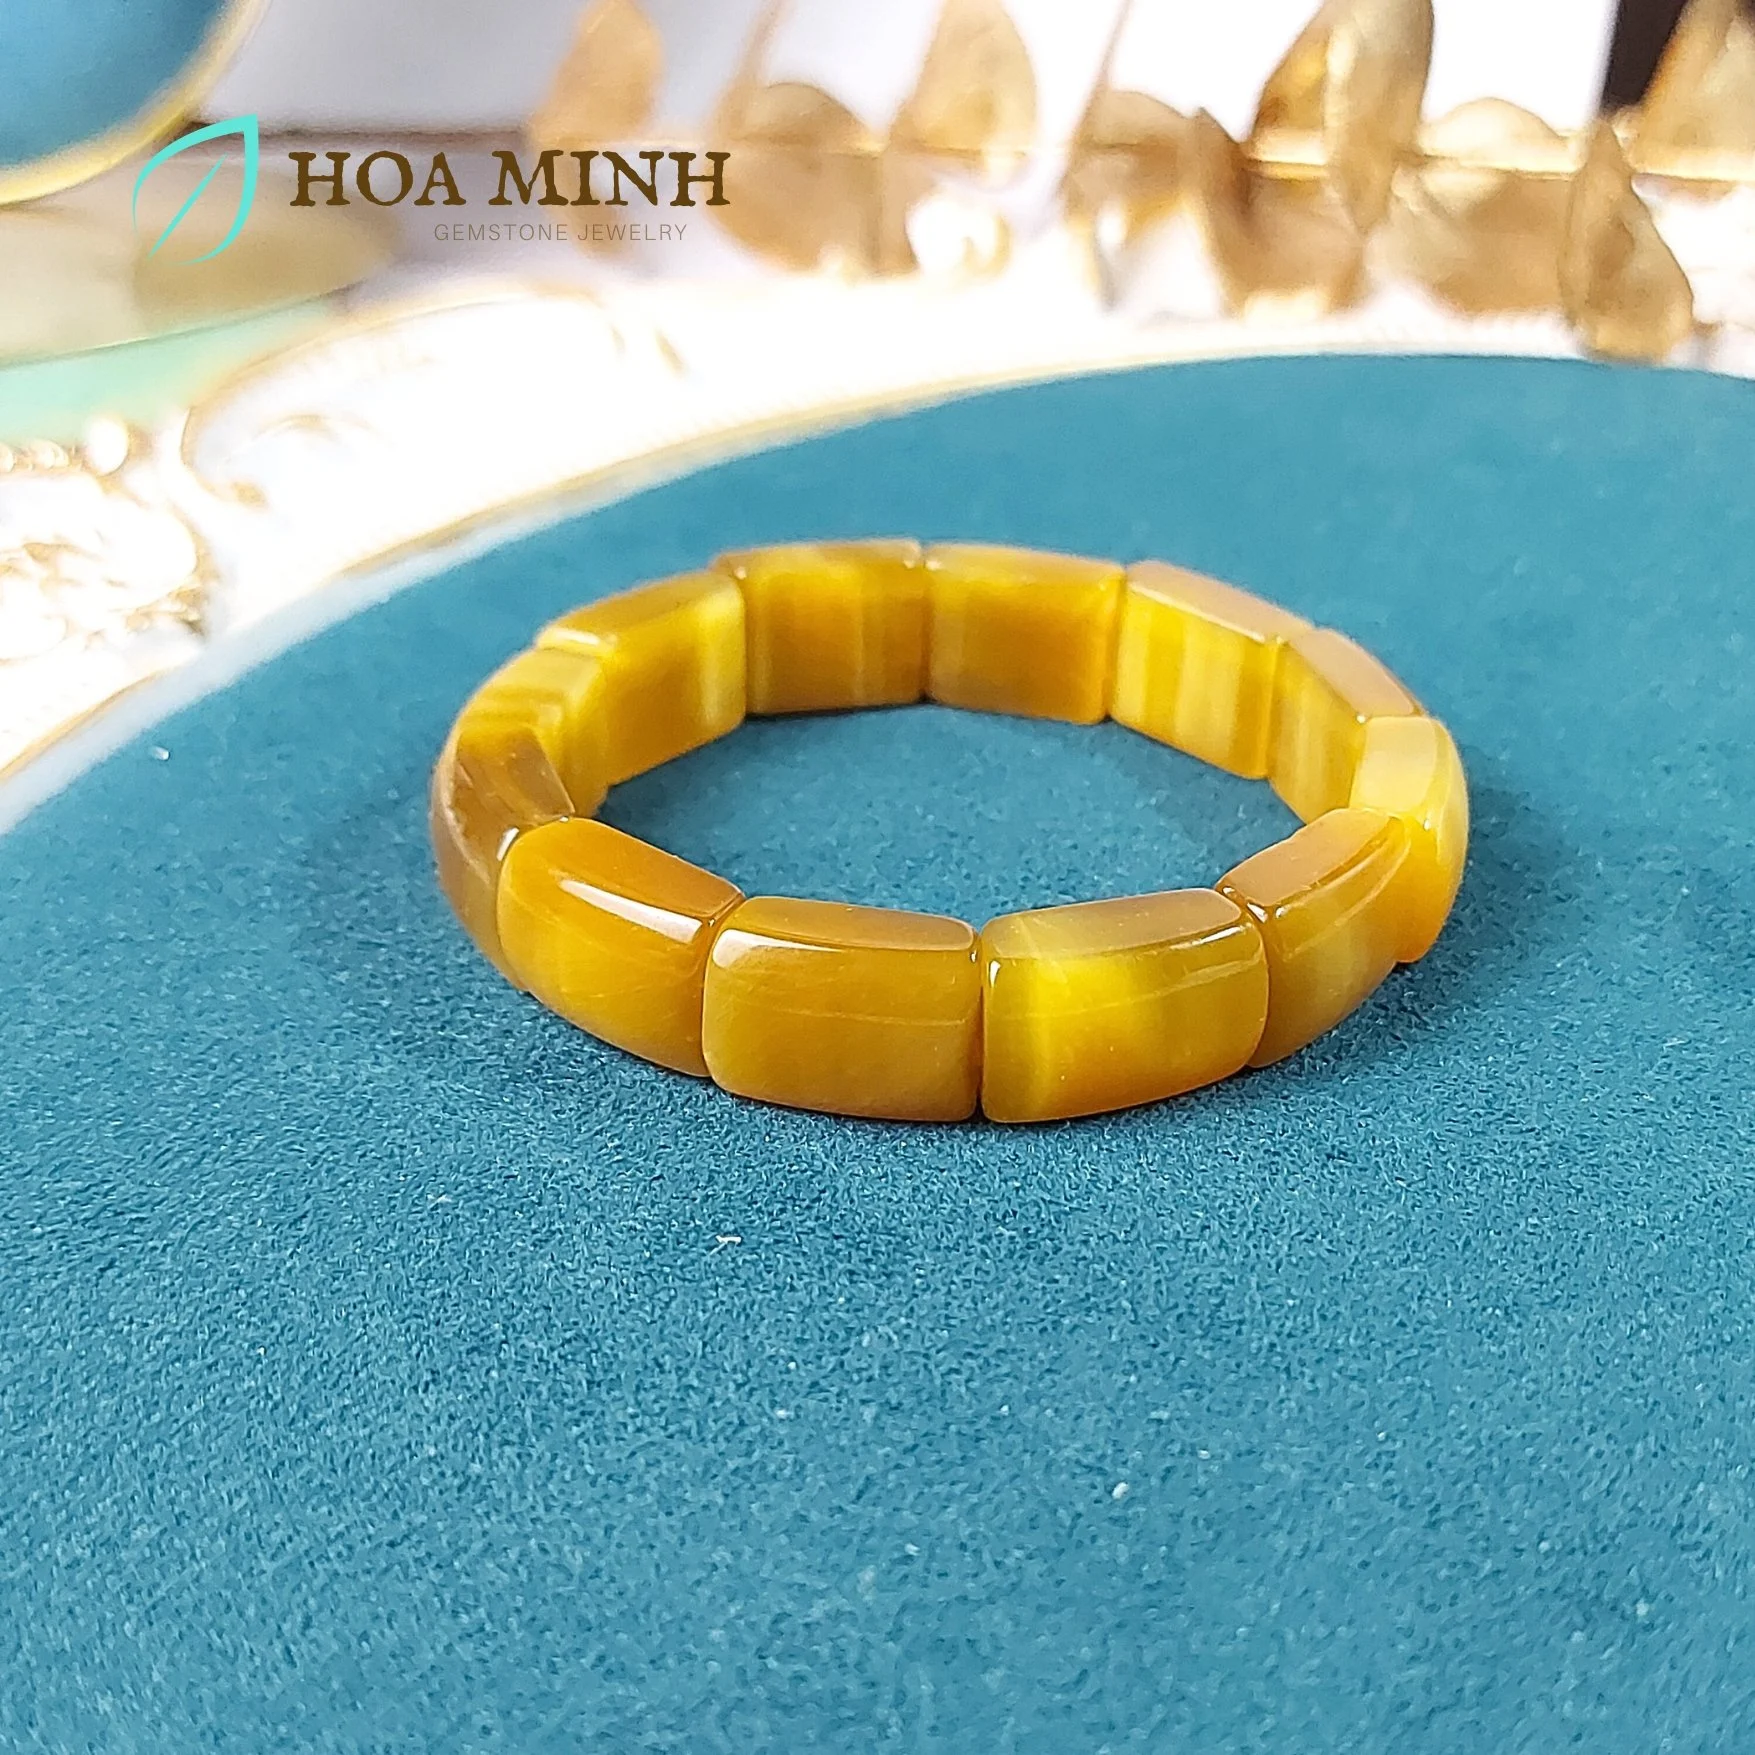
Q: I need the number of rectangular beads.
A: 12